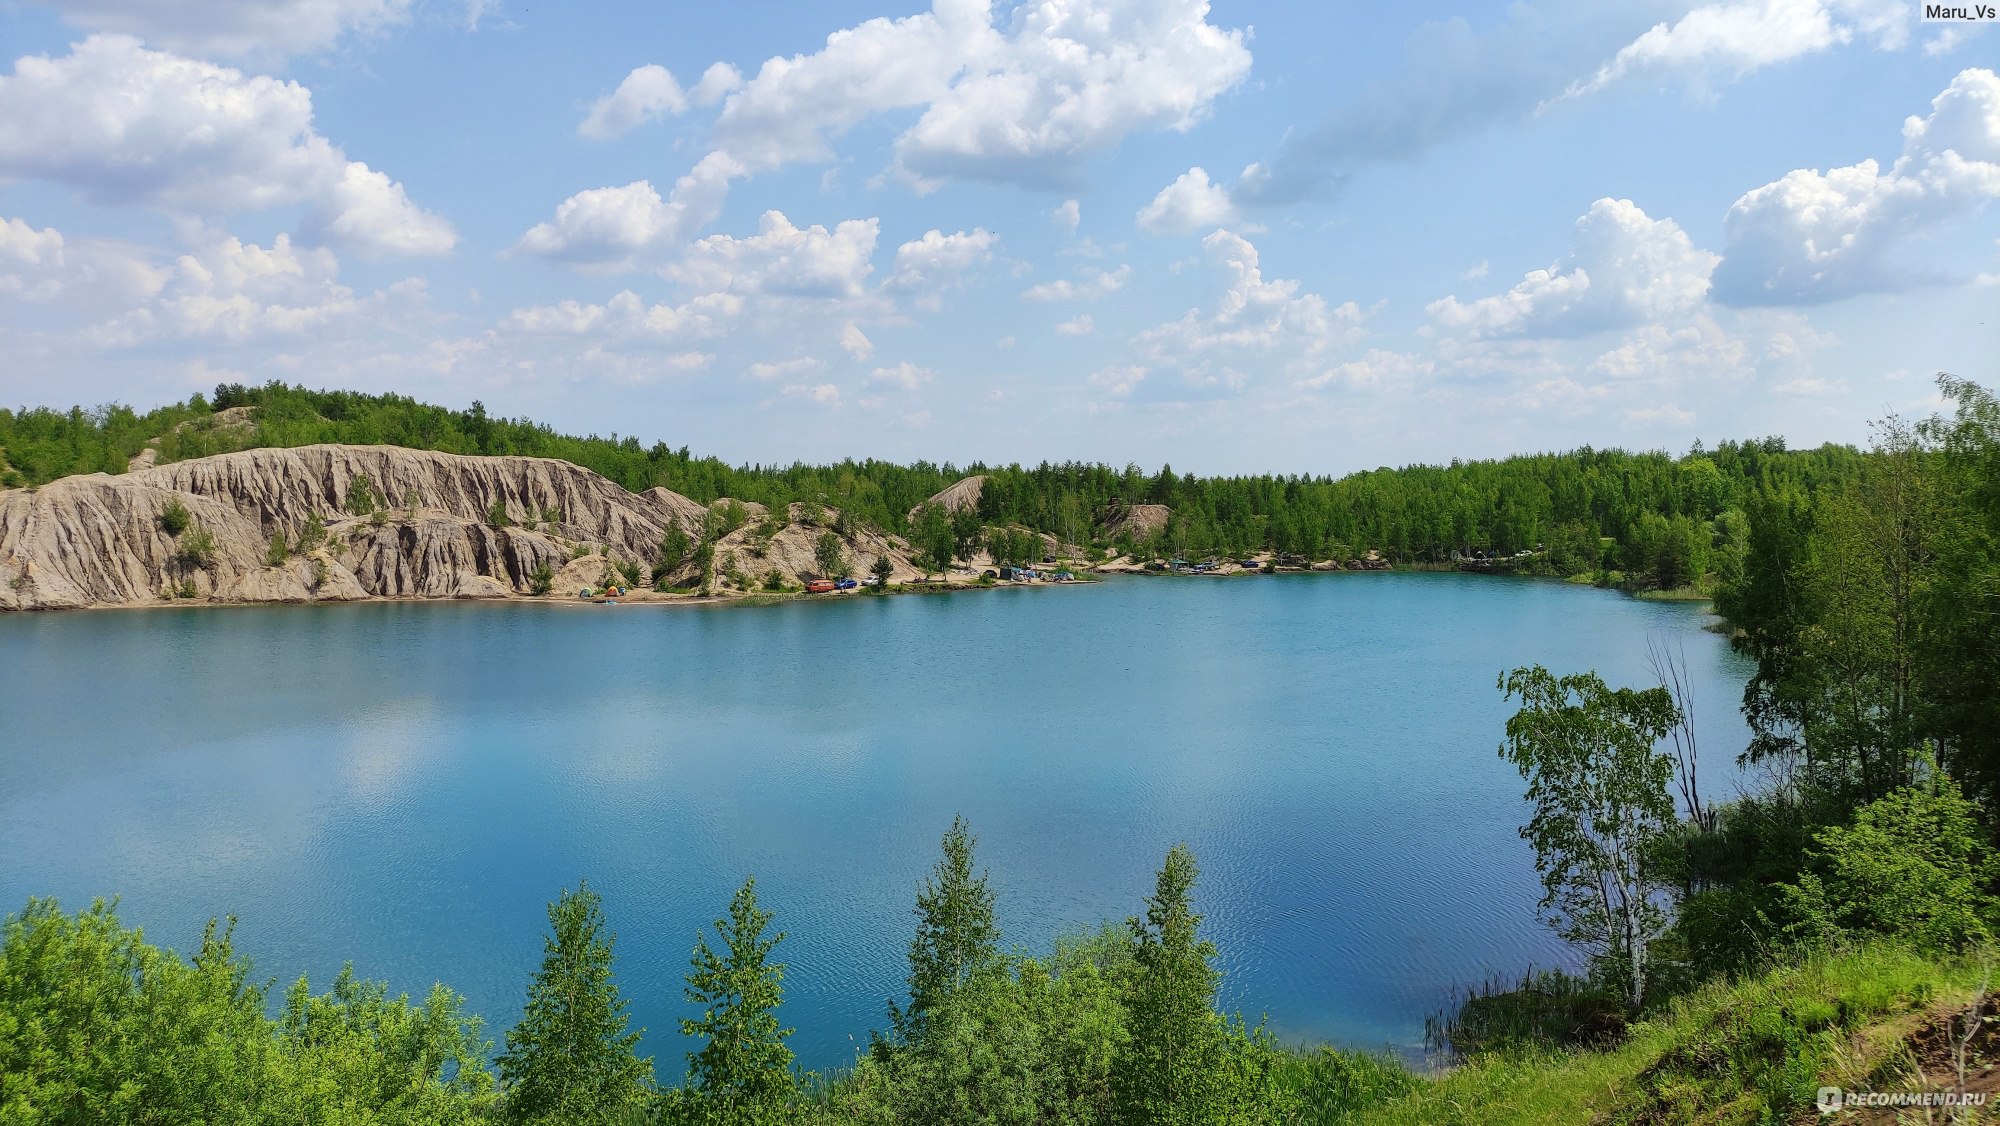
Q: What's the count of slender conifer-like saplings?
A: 4